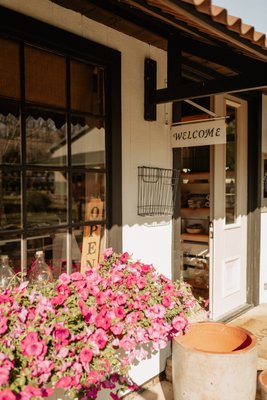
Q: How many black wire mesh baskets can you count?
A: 1